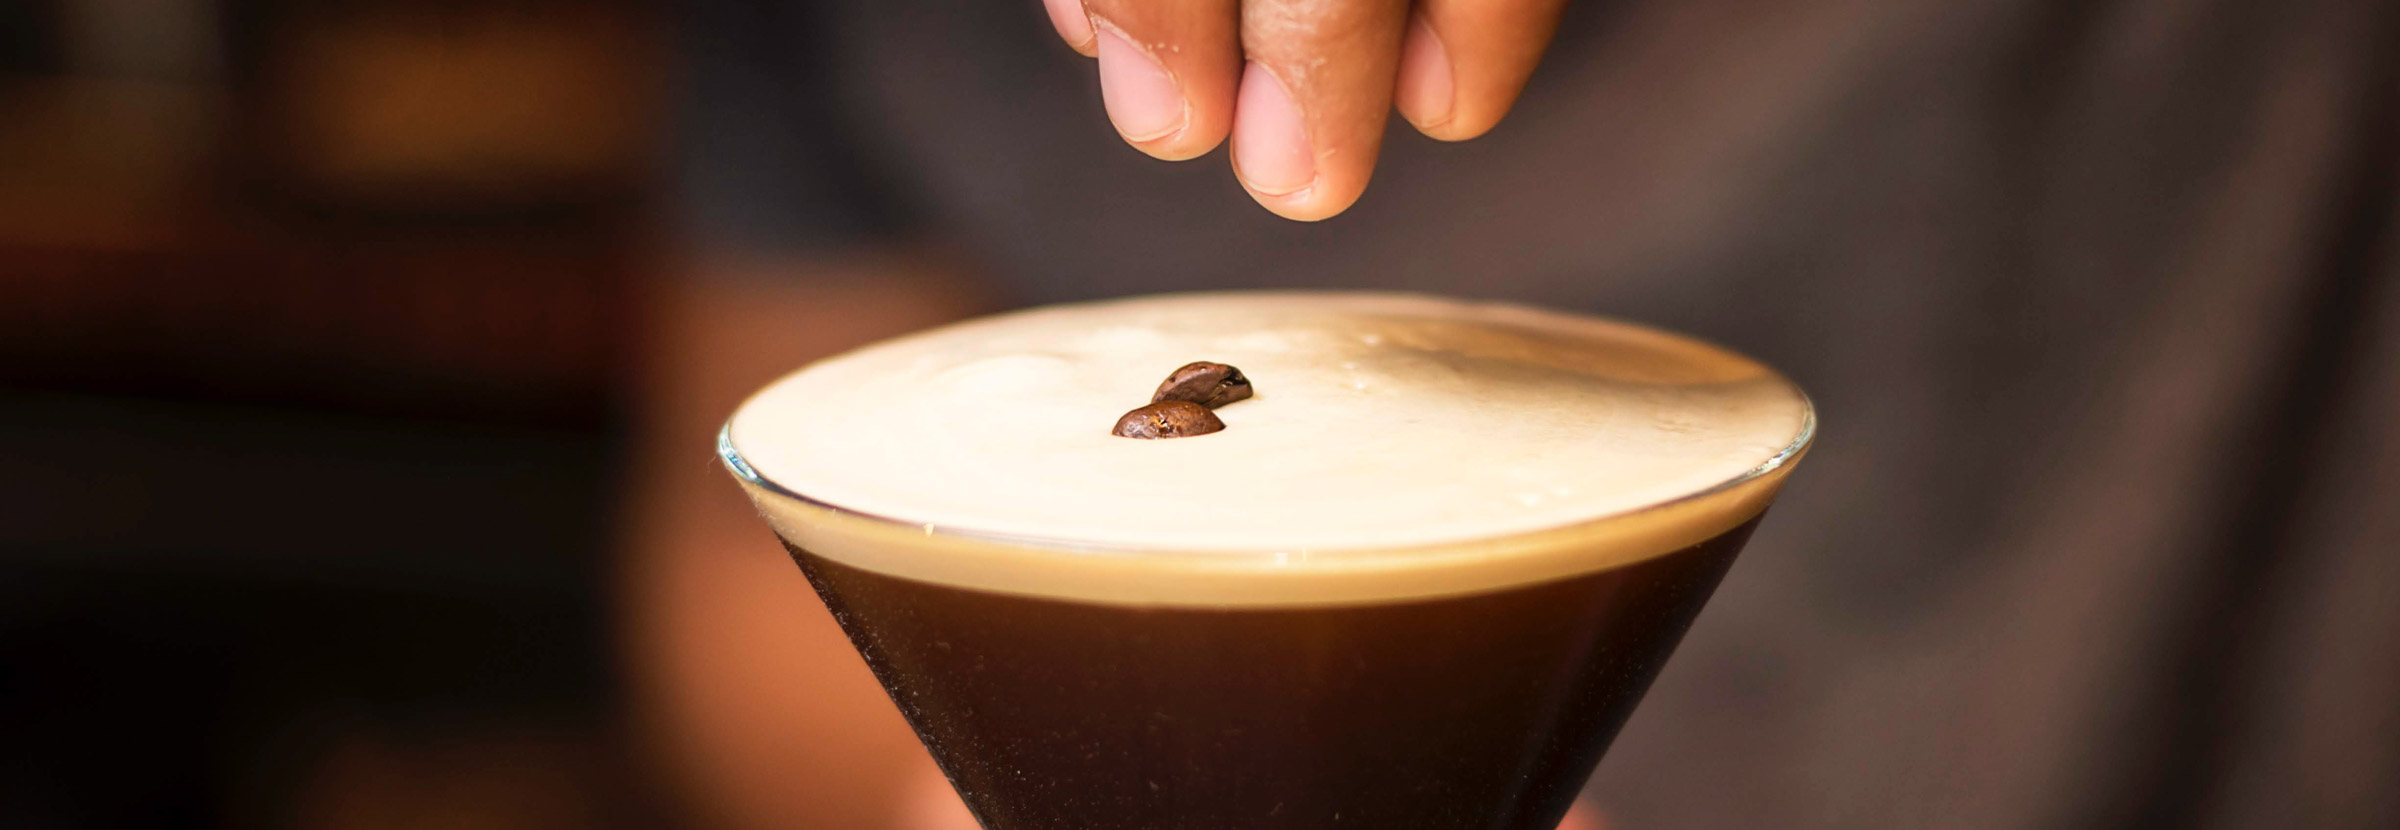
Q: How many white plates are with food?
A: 0